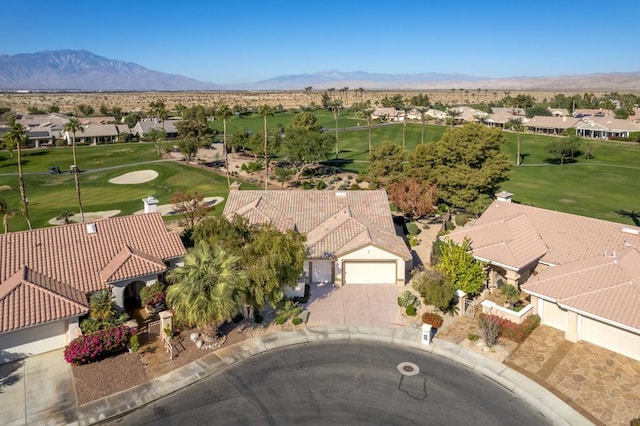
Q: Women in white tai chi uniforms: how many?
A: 0